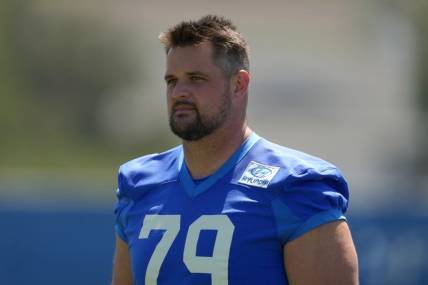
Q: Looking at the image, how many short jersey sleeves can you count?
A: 2